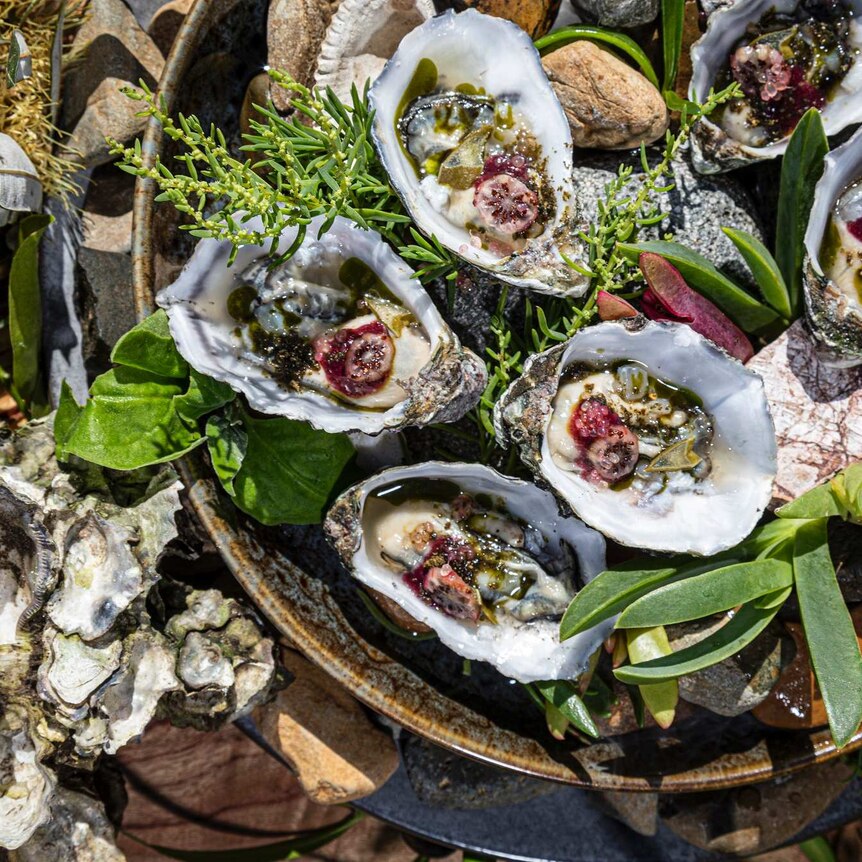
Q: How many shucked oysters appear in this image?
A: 6